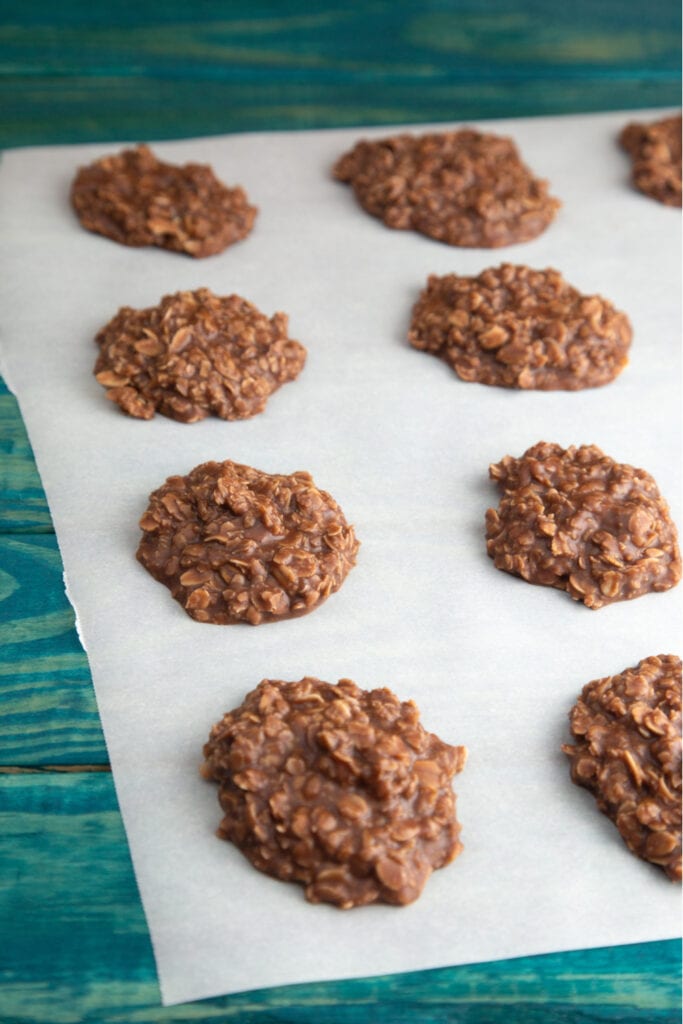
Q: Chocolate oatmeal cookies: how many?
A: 9